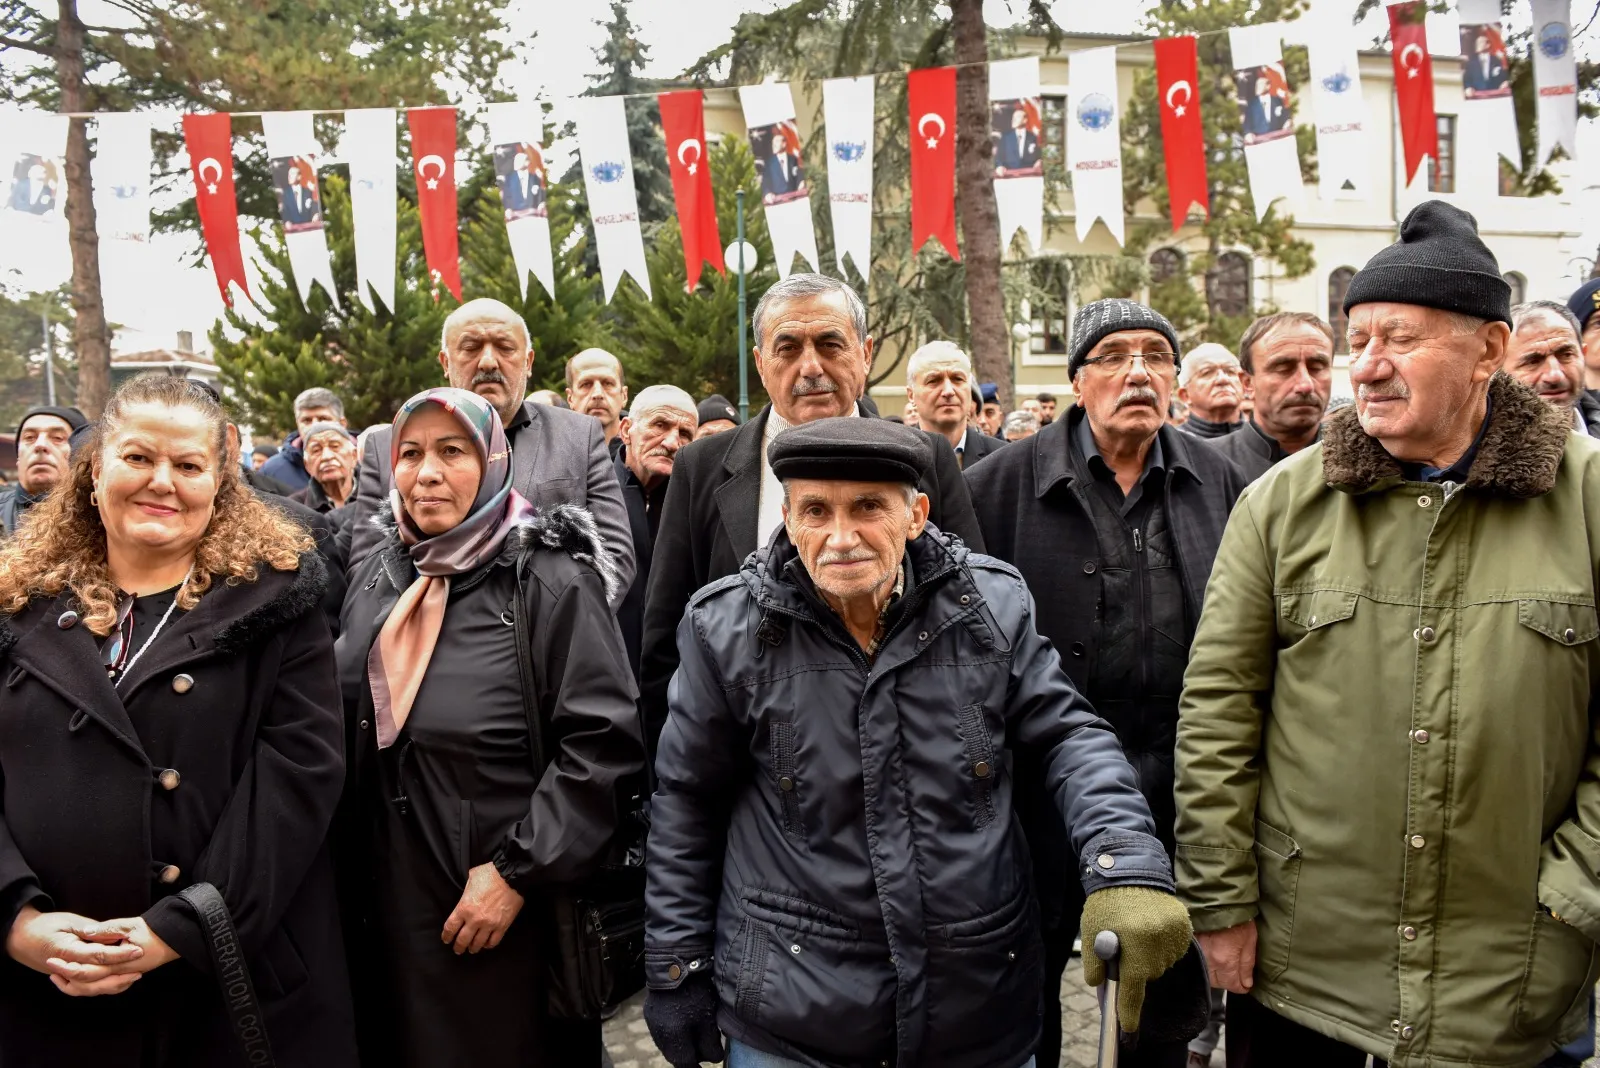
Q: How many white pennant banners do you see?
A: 14